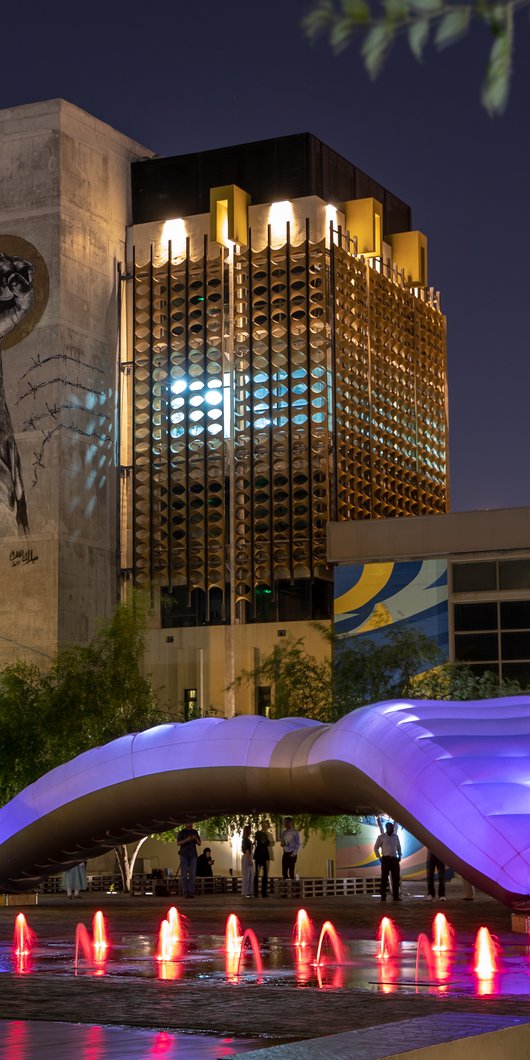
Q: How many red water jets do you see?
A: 13